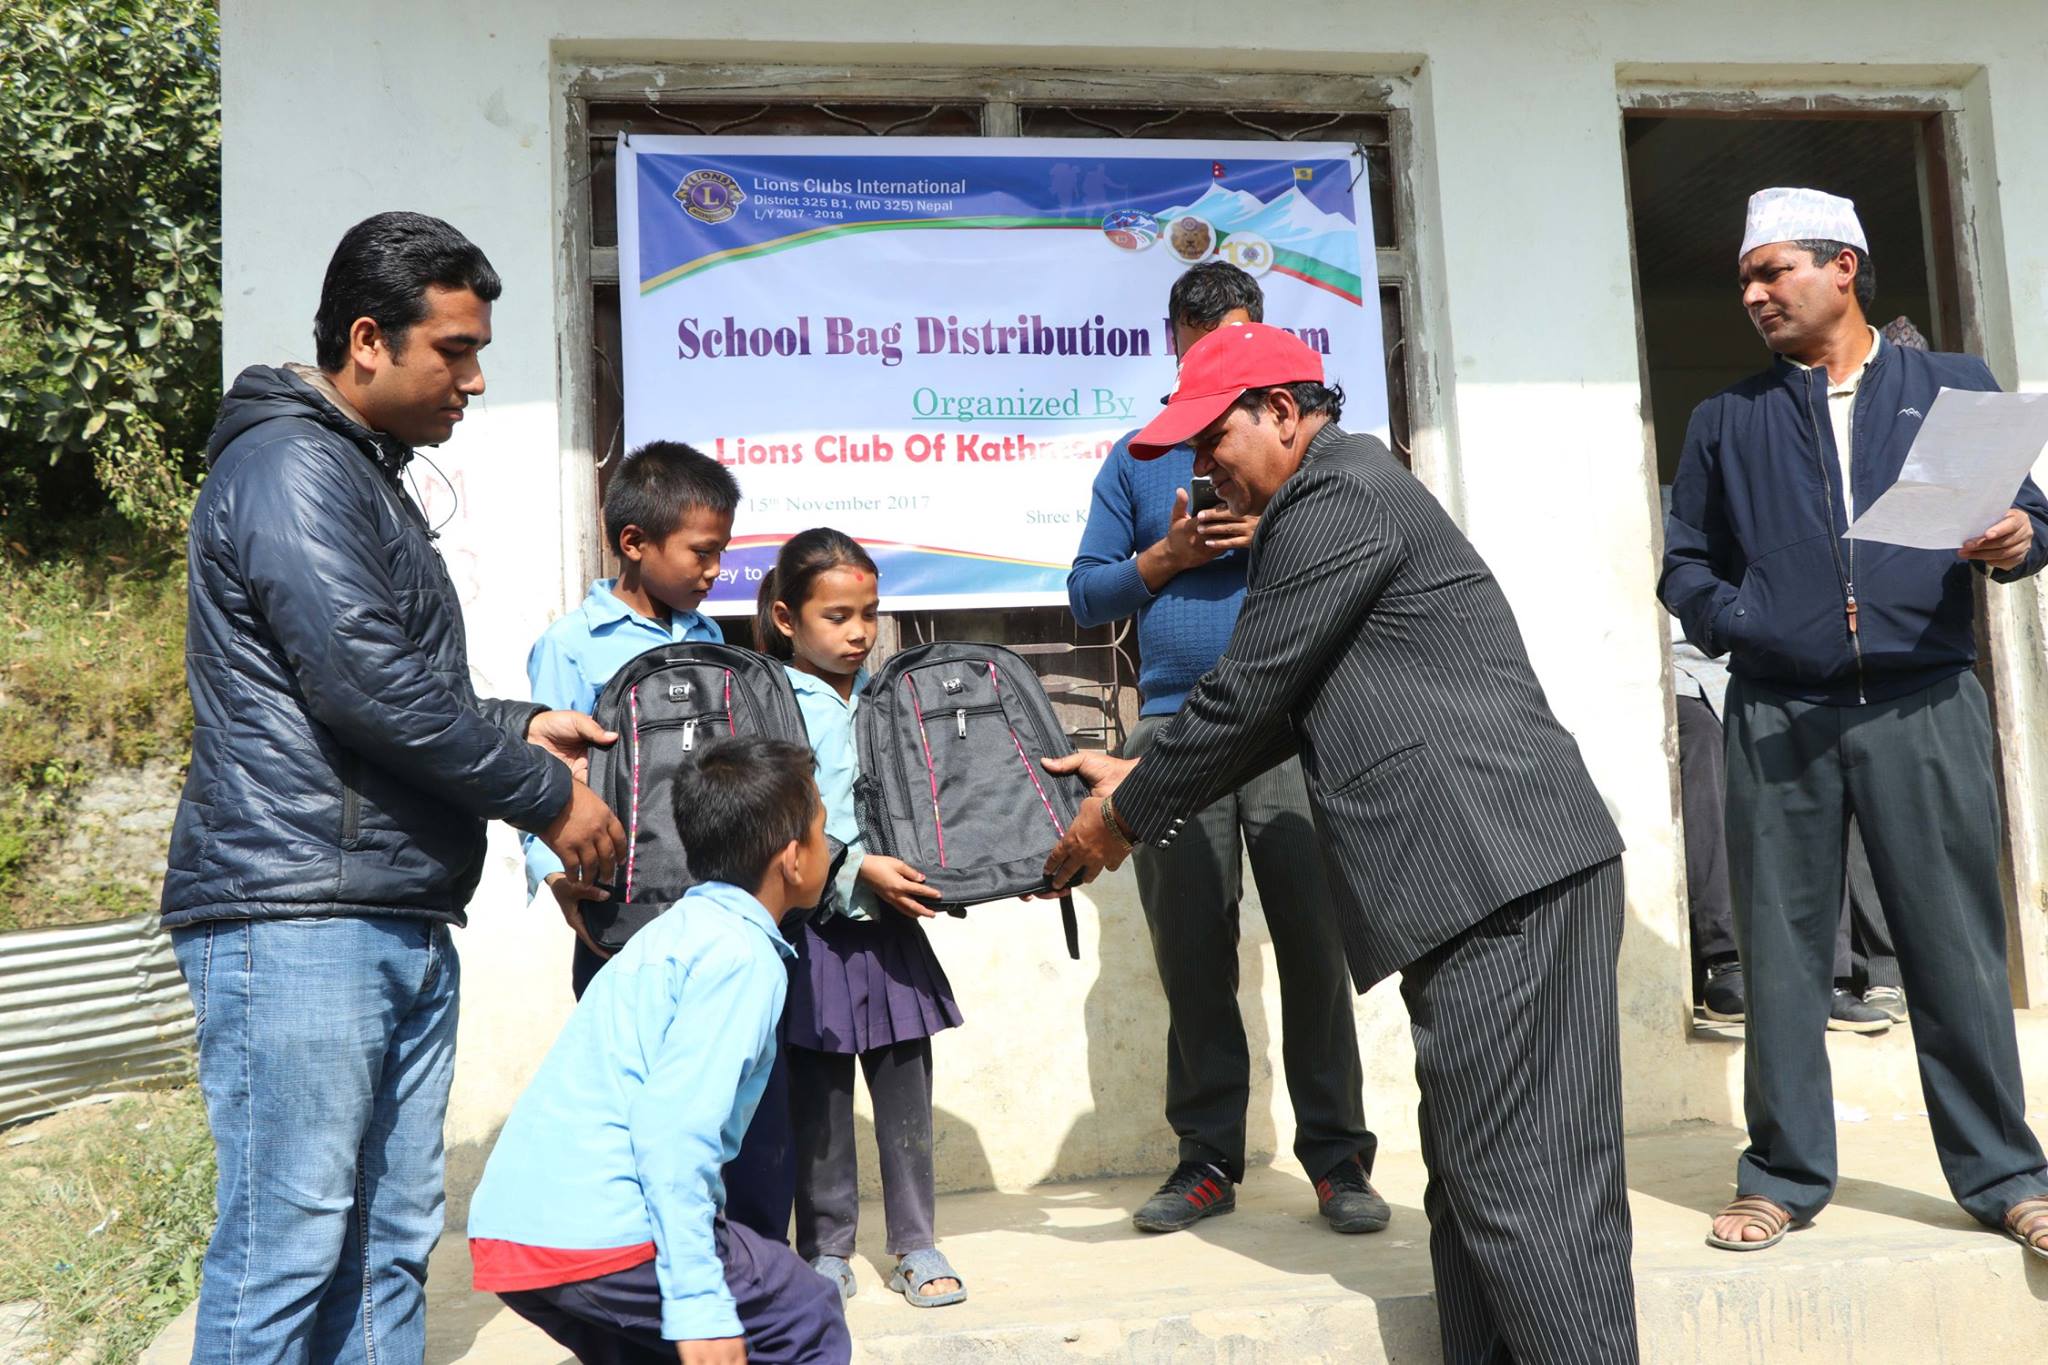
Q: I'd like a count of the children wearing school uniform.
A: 3